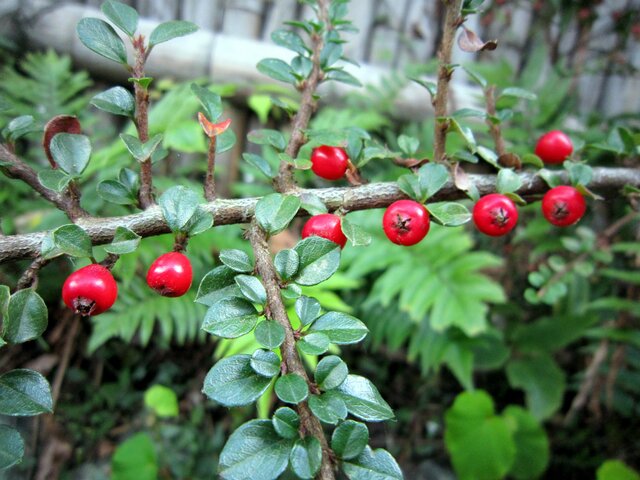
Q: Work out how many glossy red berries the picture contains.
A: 8